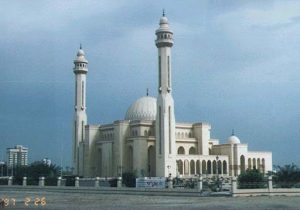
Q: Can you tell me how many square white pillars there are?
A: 11